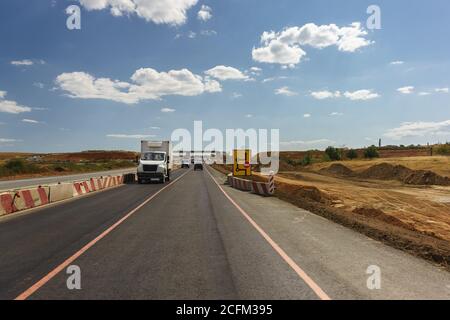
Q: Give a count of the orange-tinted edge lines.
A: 2